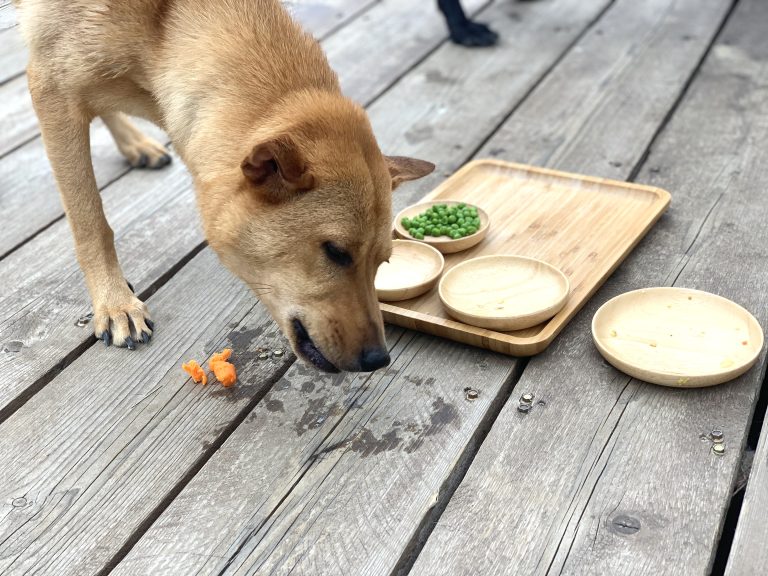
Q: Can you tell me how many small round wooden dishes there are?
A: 4